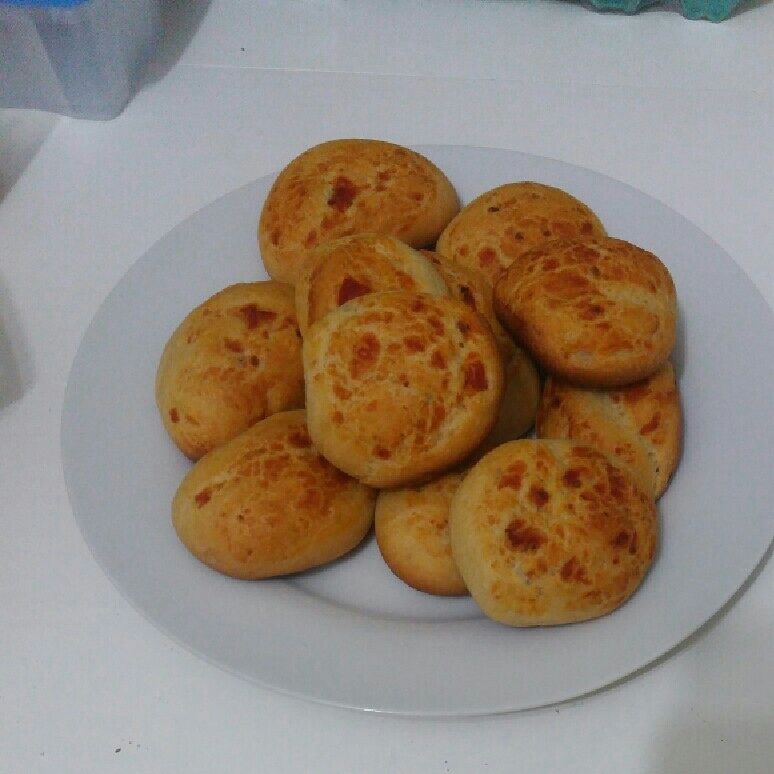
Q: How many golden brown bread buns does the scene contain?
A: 11